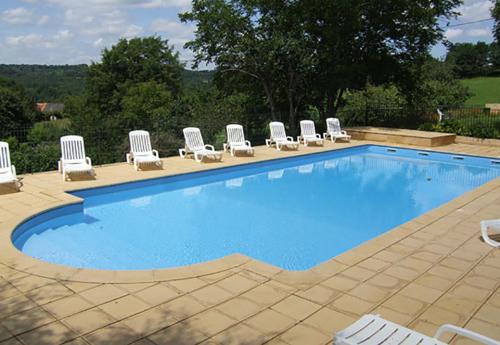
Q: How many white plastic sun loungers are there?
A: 10